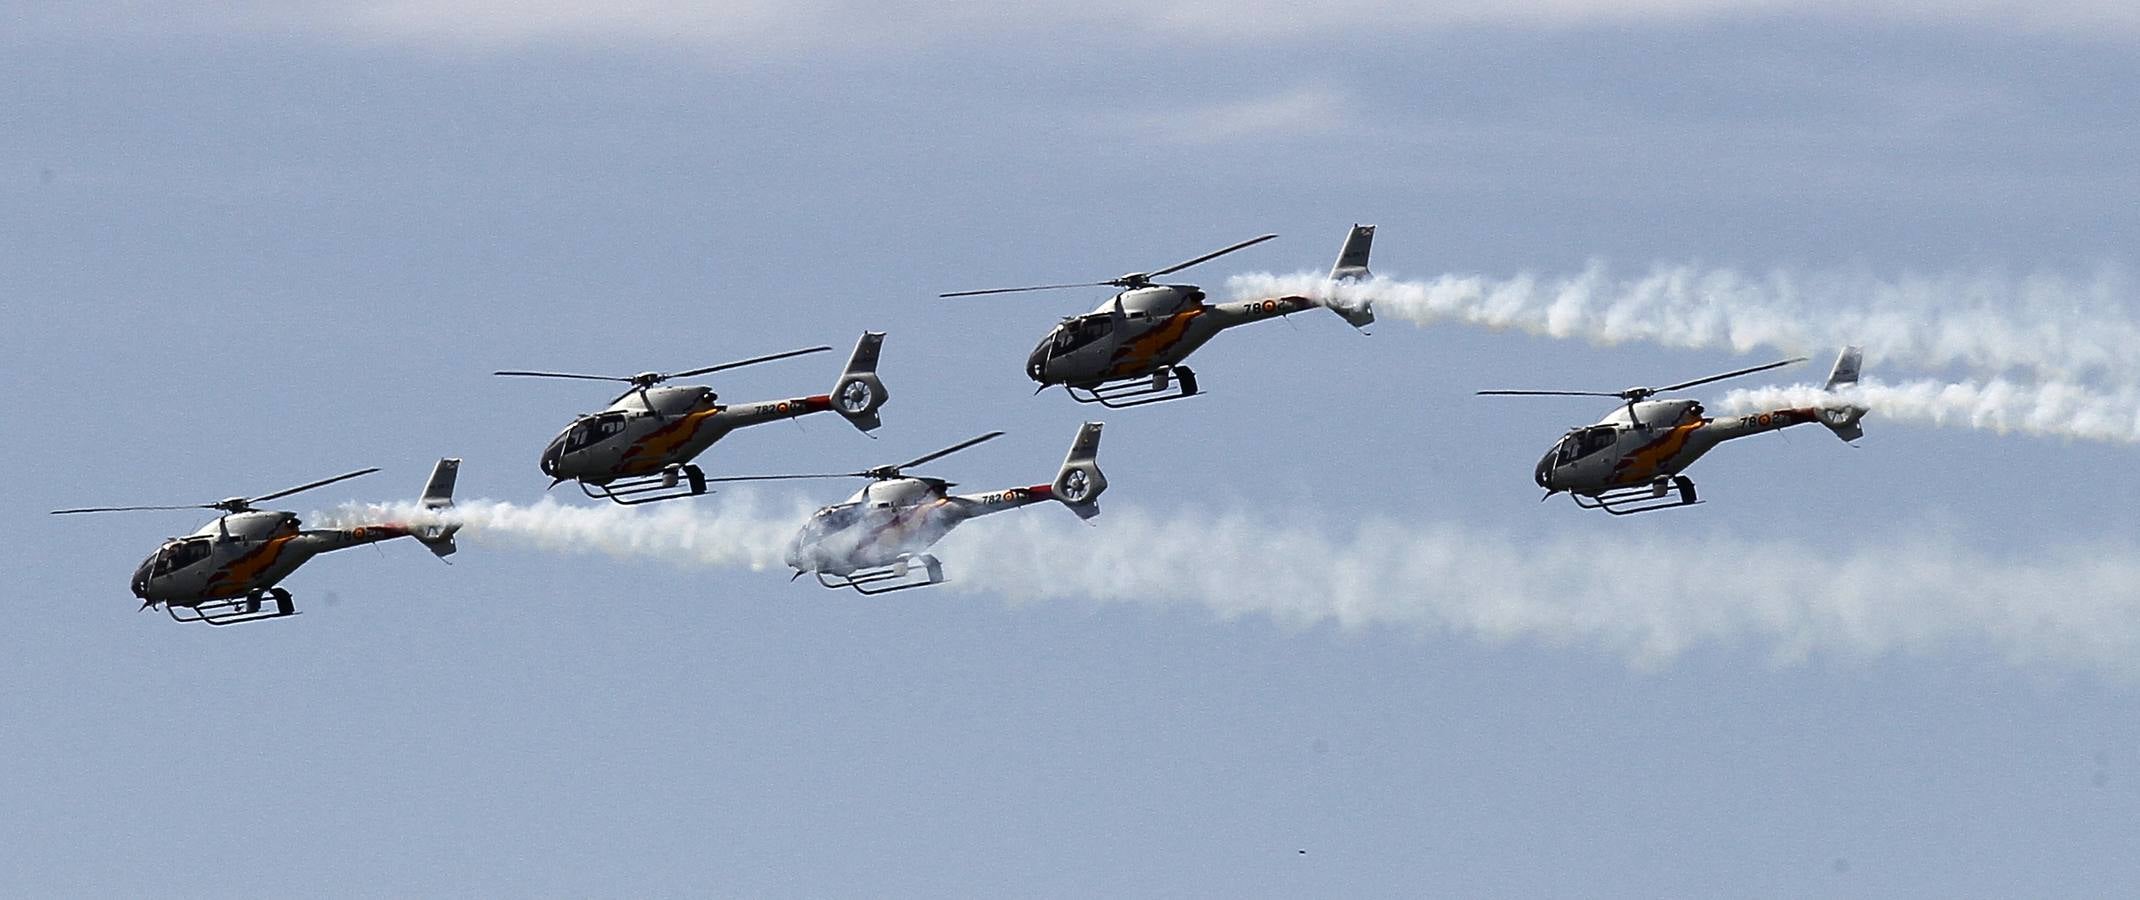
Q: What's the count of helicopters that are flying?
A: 5